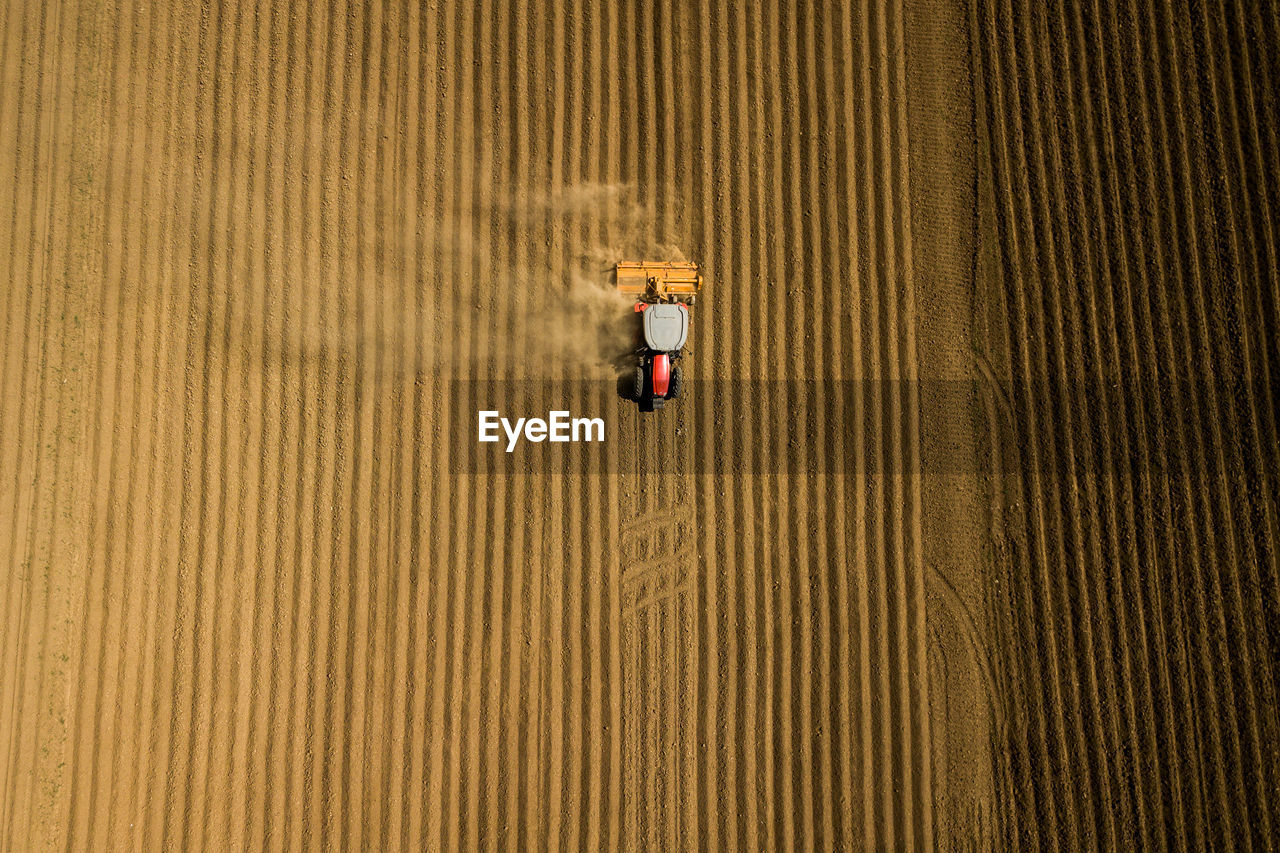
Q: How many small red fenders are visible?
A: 2